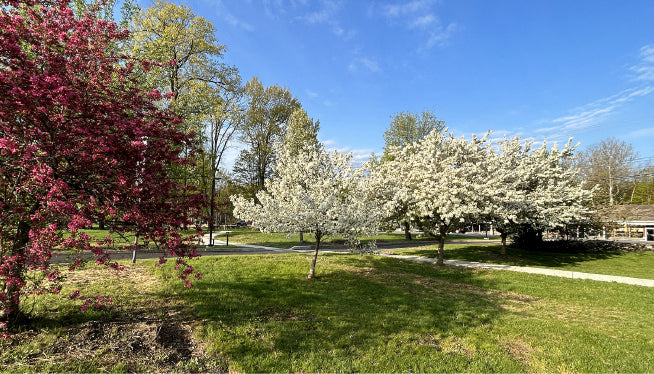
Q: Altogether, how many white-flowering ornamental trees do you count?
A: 3